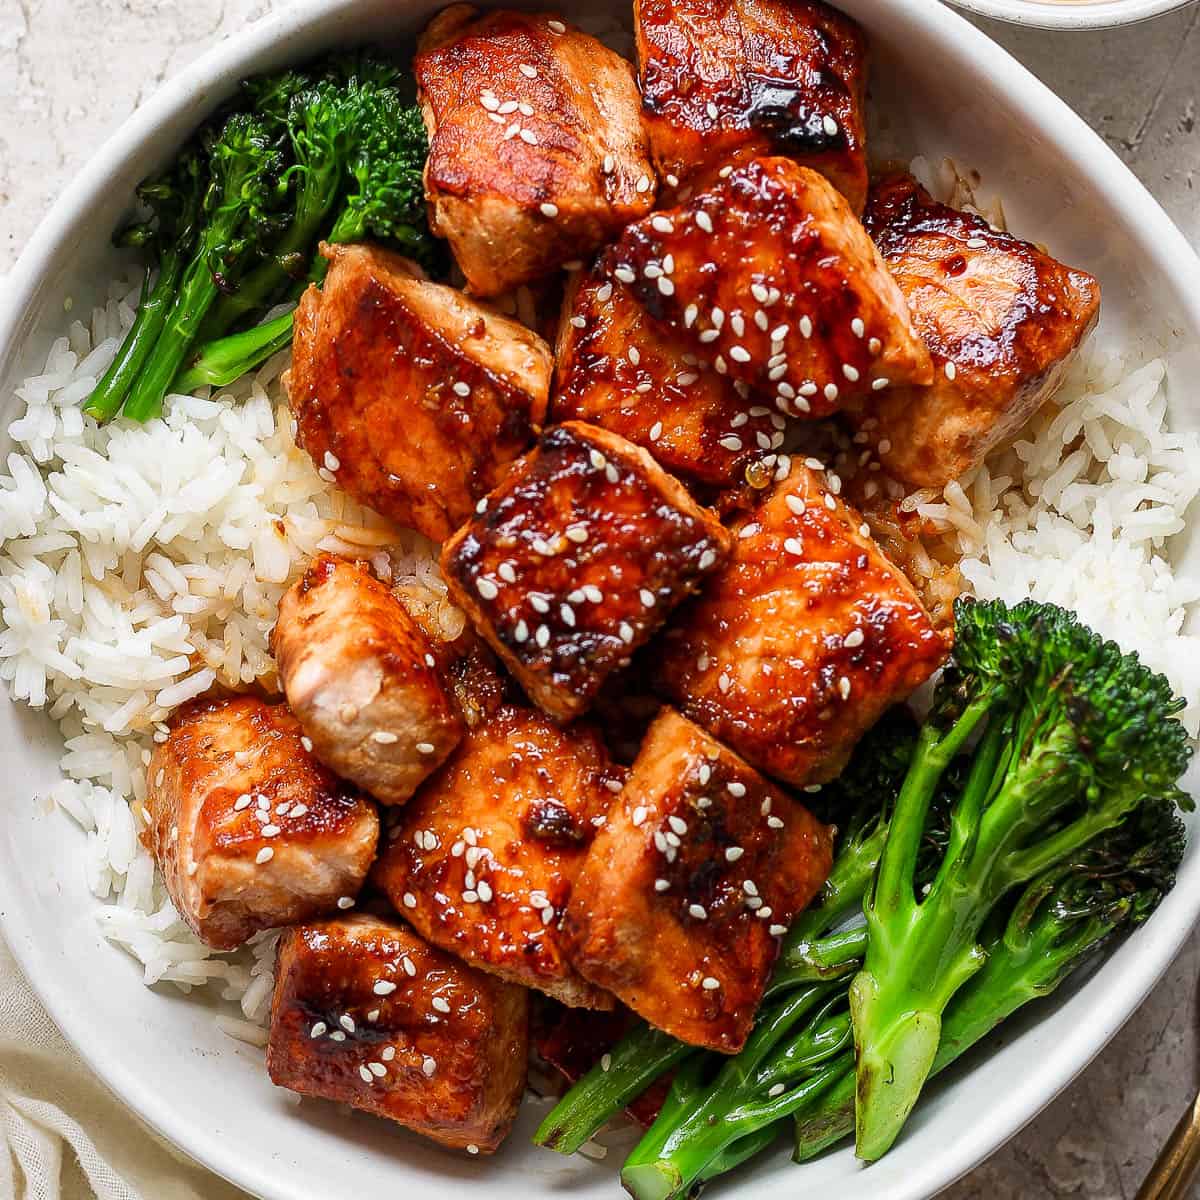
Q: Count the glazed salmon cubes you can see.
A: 13